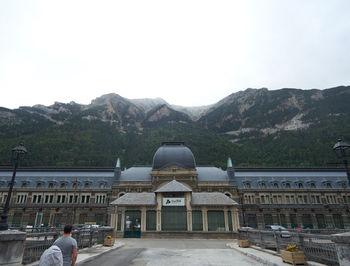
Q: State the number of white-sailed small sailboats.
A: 0